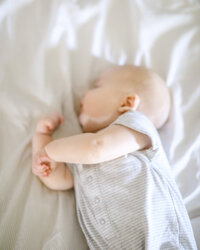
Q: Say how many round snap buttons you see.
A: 3